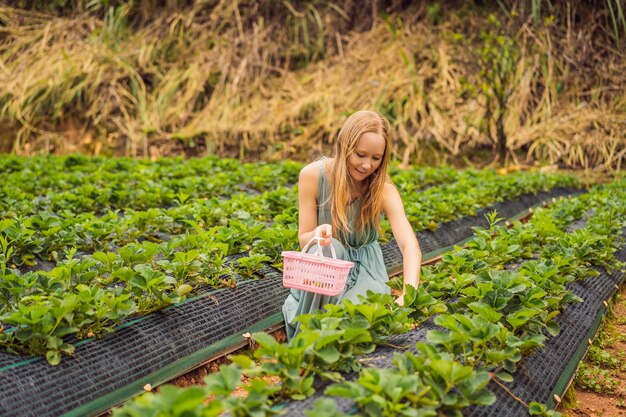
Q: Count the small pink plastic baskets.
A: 1